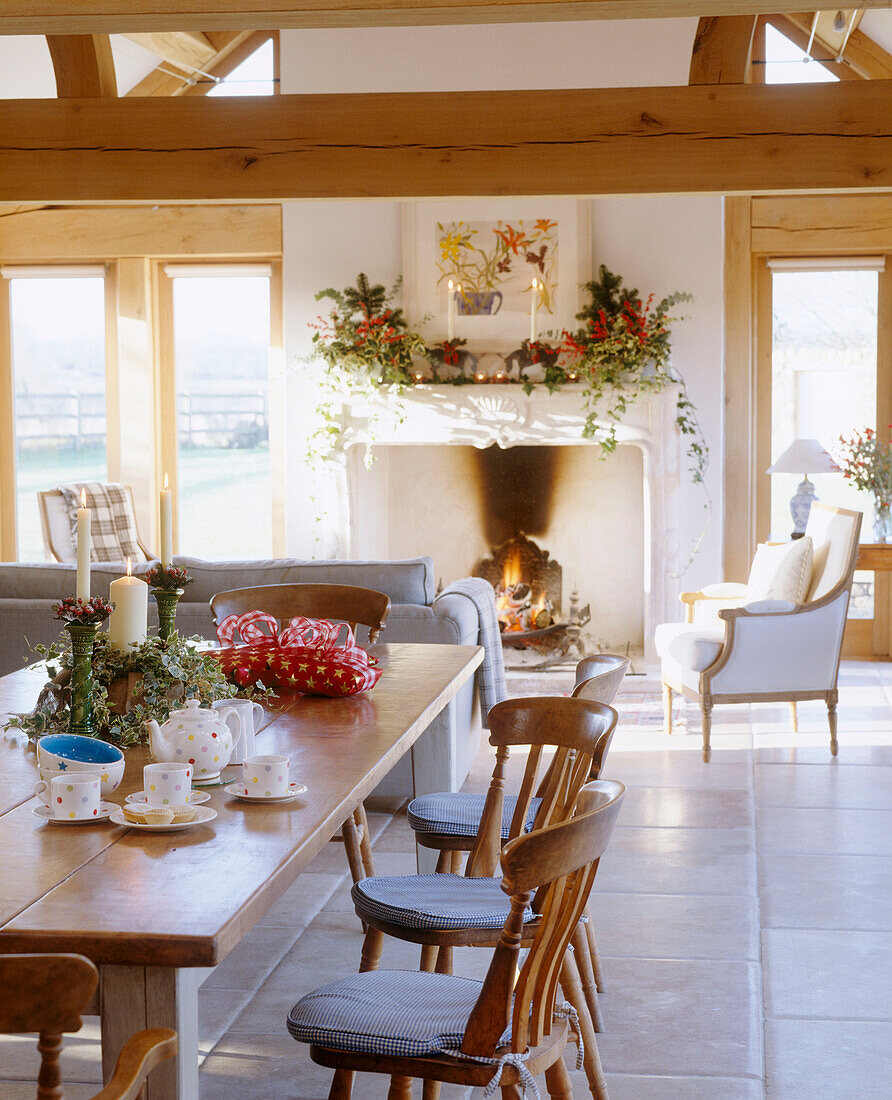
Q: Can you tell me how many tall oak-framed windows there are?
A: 3